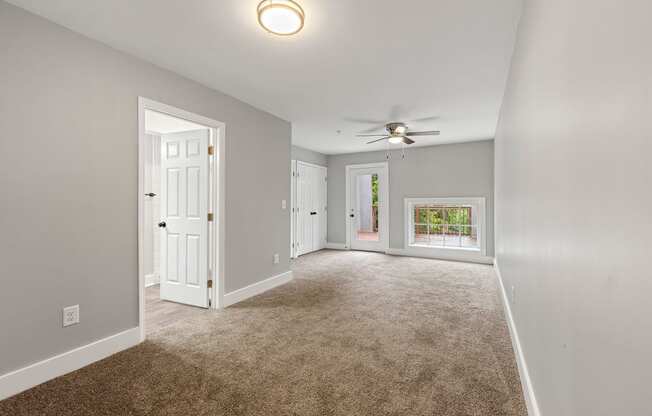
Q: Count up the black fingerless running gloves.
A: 0